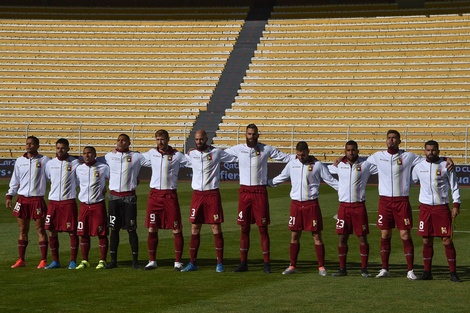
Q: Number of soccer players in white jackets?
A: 11